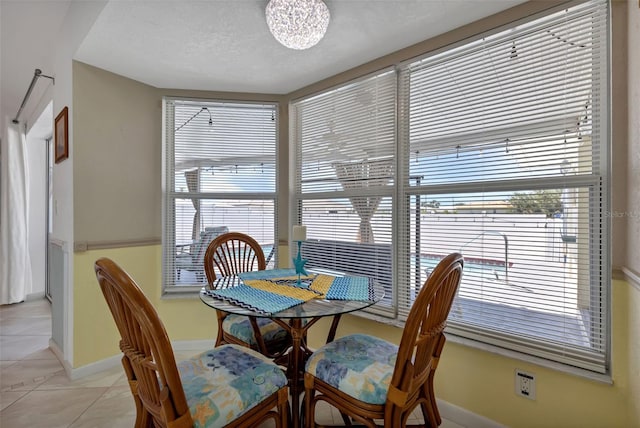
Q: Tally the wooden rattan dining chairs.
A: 3